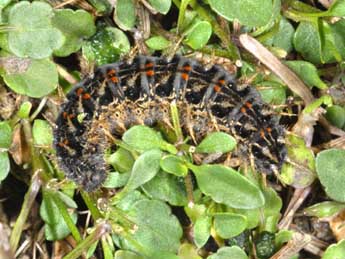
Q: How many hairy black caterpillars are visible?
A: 1